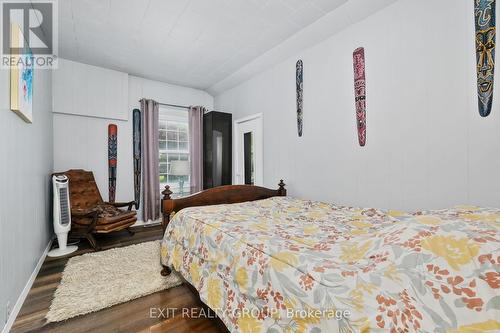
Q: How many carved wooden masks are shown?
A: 5